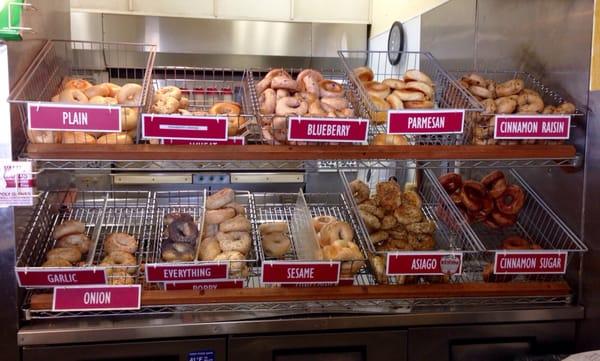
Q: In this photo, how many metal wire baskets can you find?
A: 10